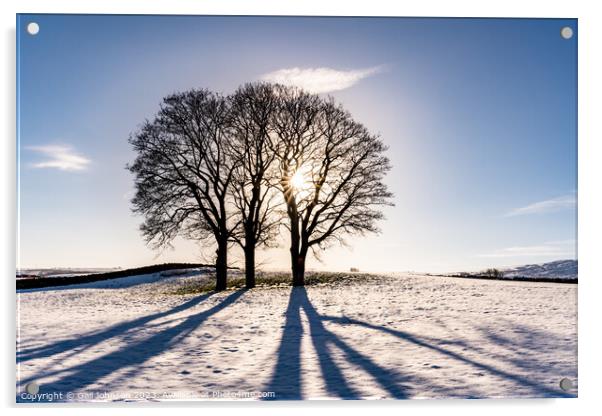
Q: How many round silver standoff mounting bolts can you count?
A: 4